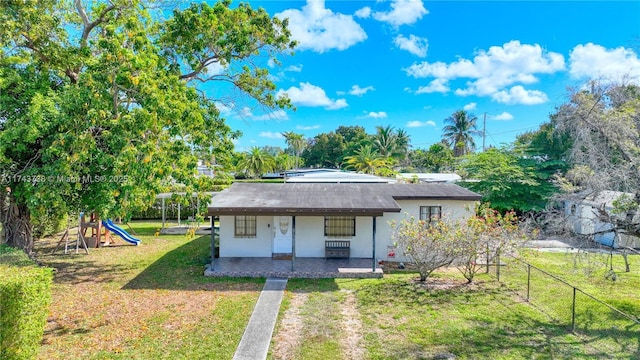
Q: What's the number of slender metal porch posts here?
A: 3